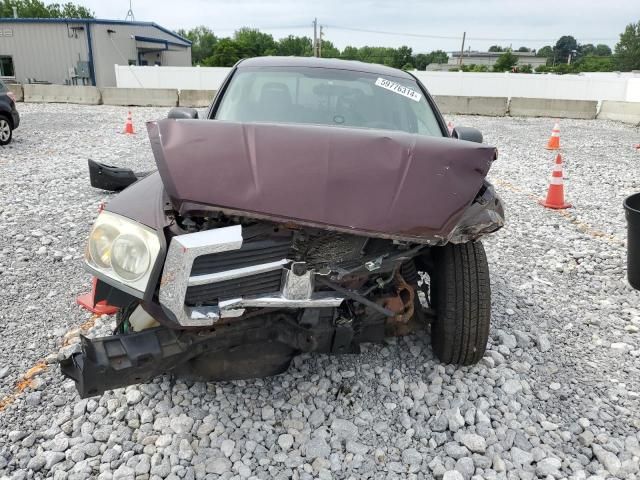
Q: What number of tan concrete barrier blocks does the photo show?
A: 7